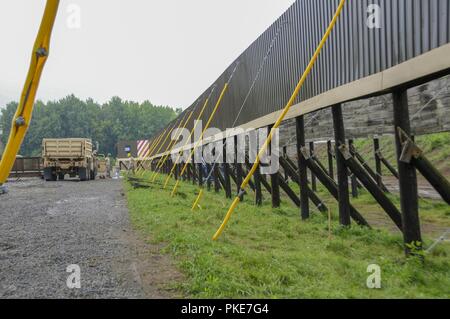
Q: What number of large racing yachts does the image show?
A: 0